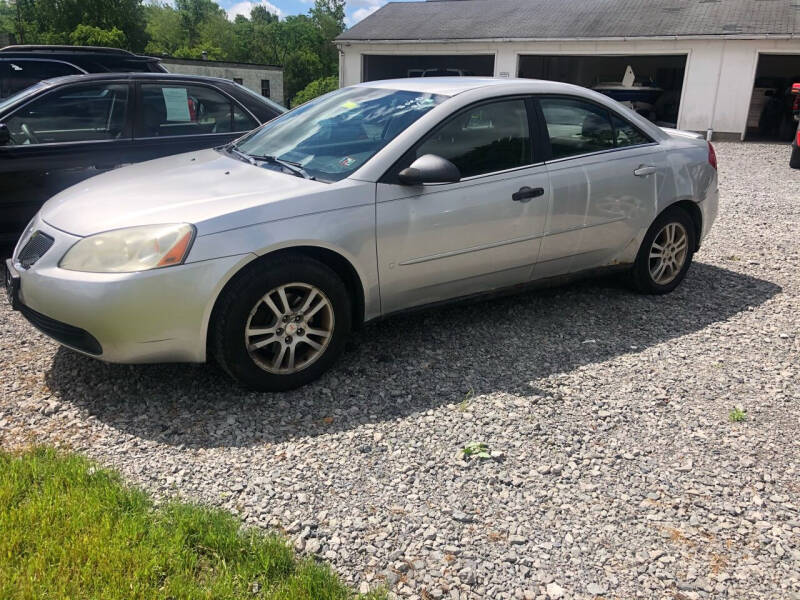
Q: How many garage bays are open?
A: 3